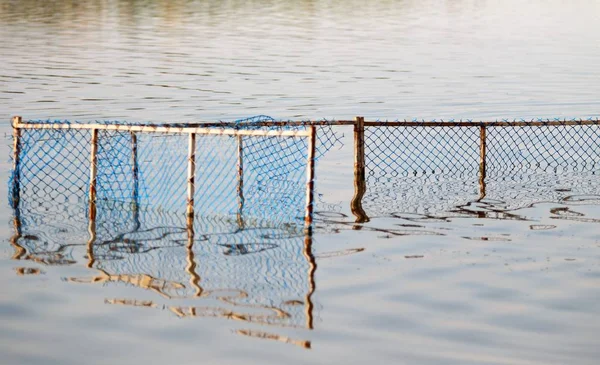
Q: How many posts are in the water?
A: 8